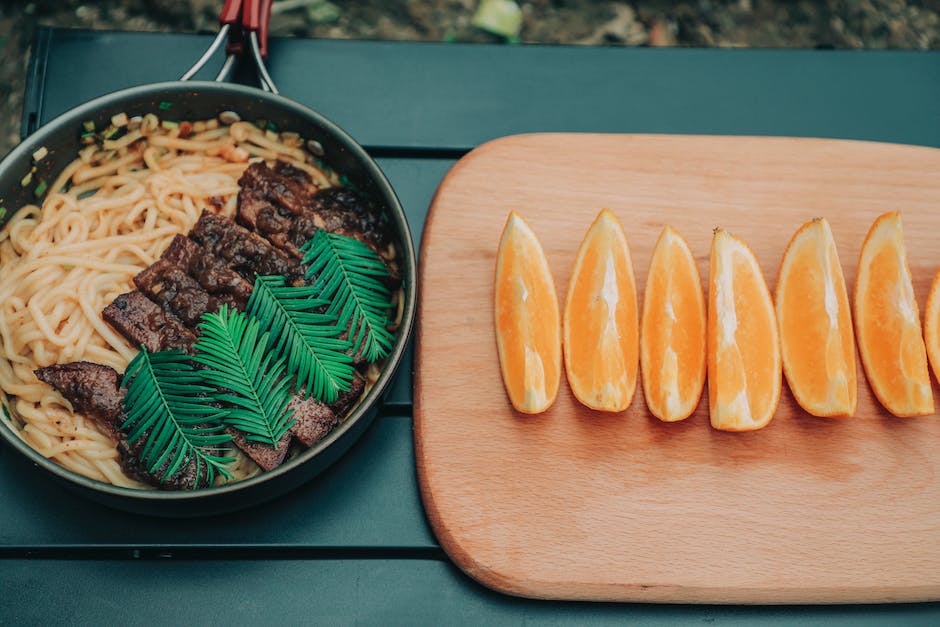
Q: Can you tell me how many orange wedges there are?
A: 7